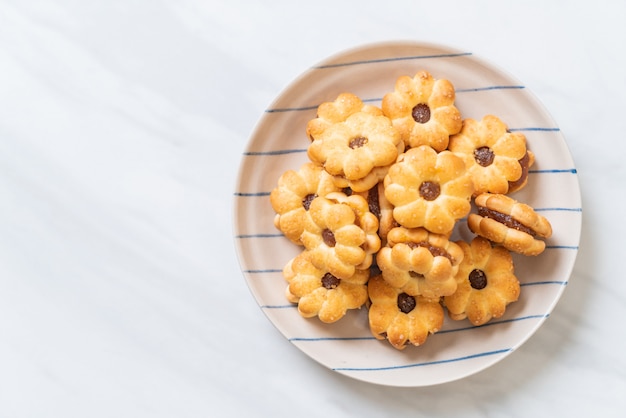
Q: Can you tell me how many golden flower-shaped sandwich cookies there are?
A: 13